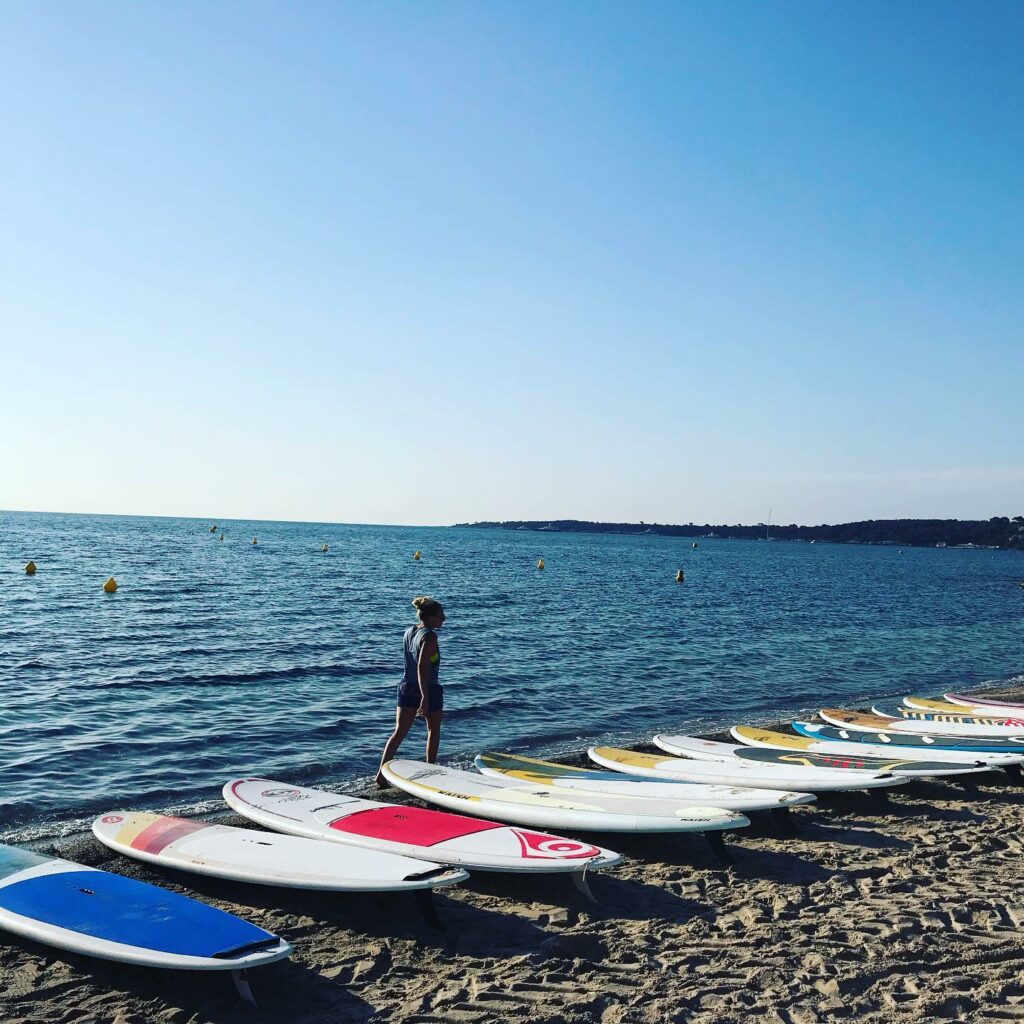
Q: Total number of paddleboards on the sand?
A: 13